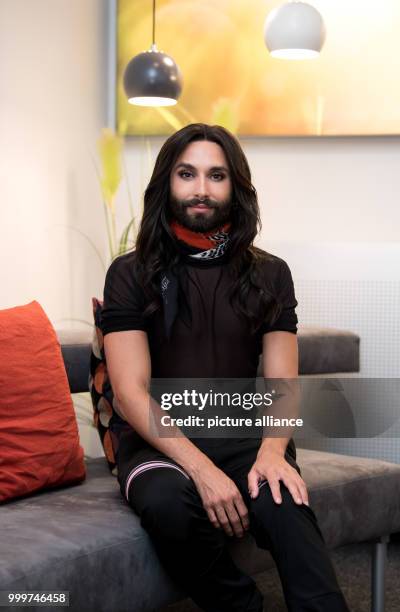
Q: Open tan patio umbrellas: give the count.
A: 0